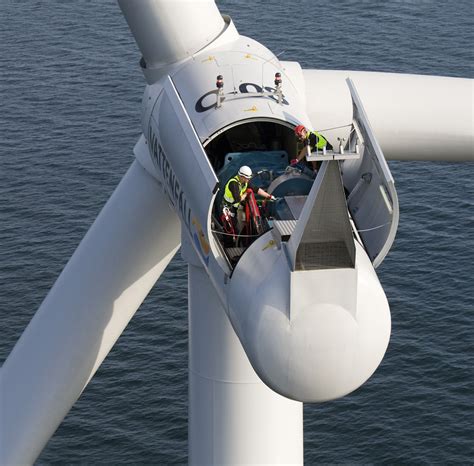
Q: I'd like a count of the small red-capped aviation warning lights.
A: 2